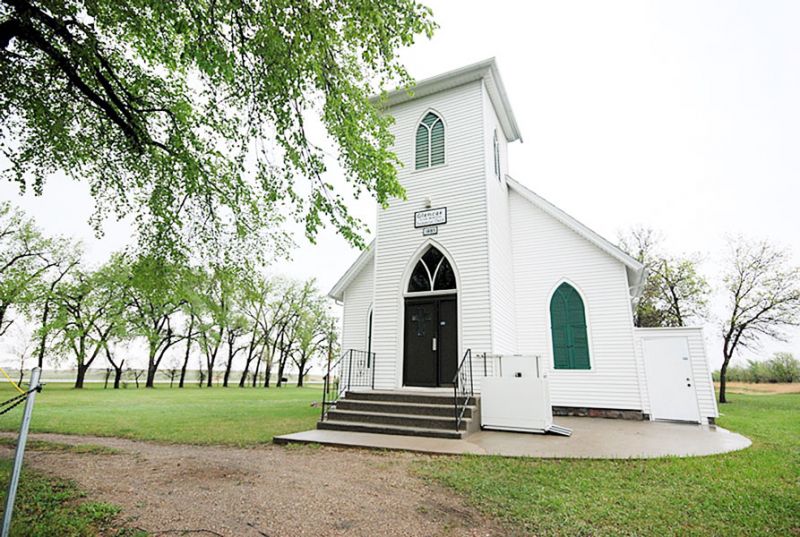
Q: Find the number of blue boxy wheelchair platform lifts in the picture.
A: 0